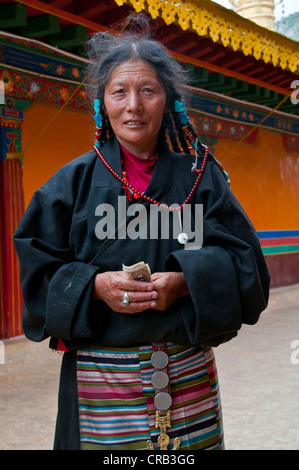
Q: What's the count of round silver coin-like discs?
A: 3